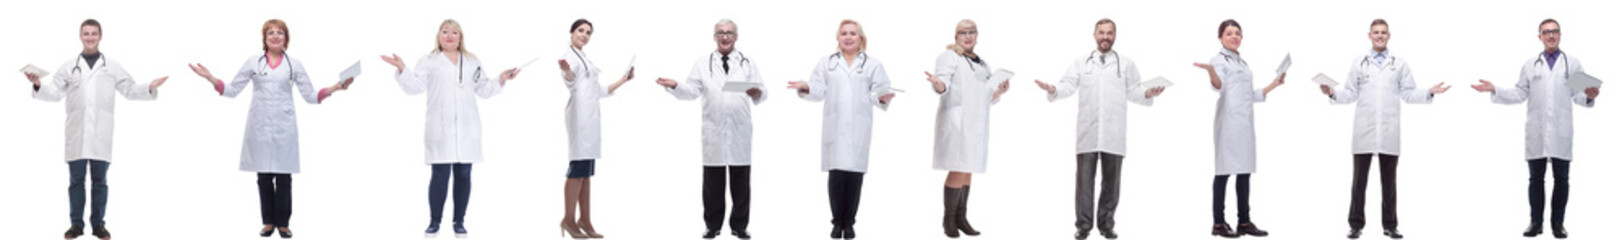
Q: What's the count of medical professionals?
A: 11